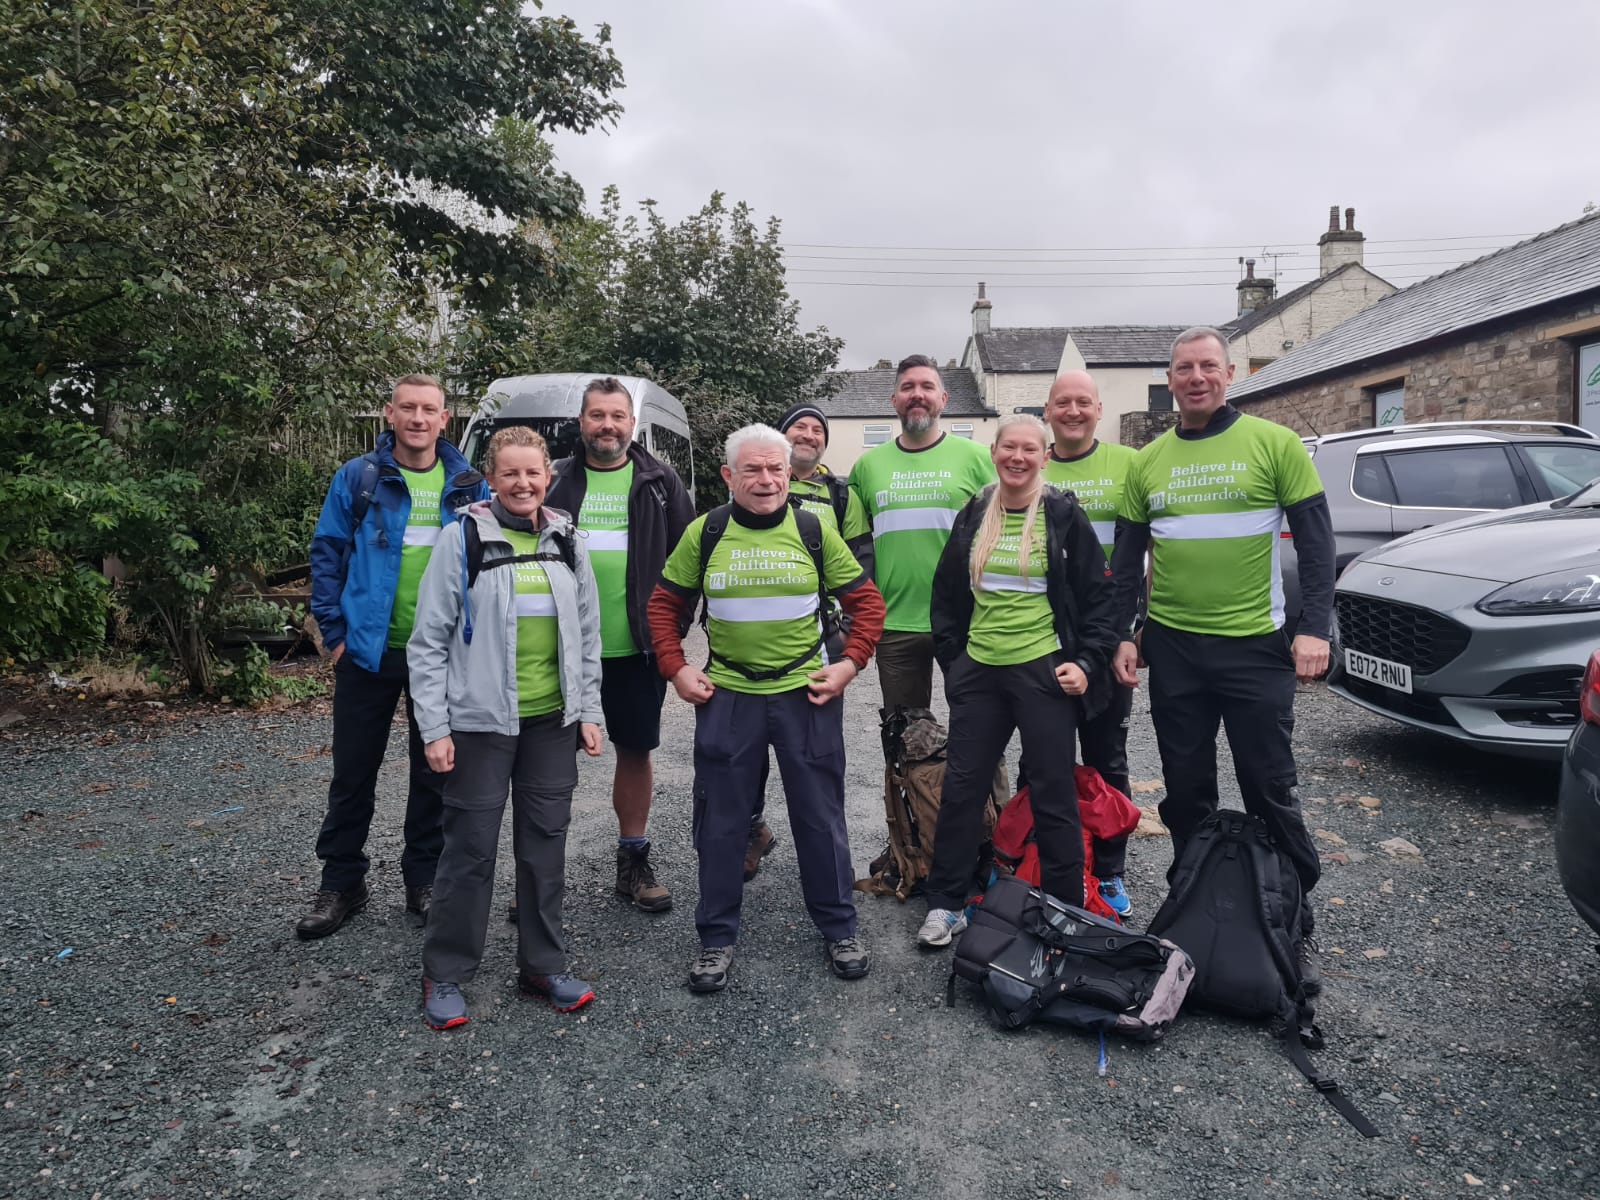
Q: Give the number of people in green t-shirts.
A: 9